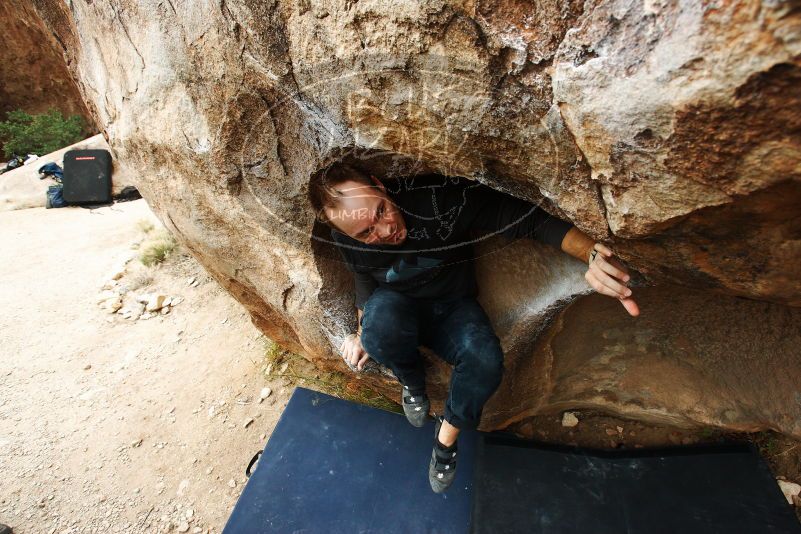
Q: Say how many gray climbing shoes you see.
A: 2